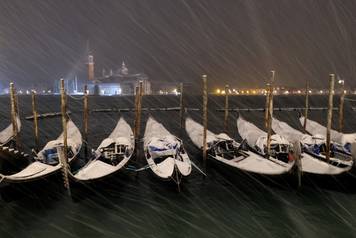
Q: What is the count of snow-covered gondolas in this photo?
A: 8